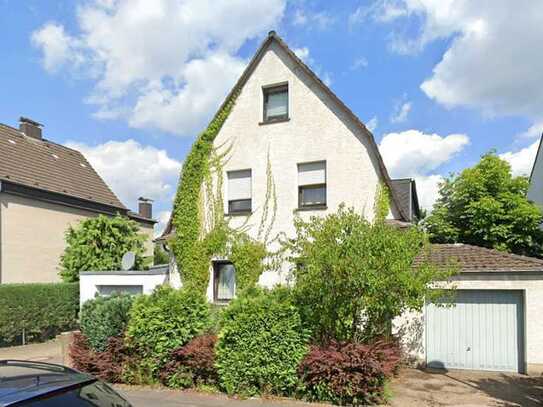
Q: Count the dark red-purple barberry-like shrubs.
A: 3